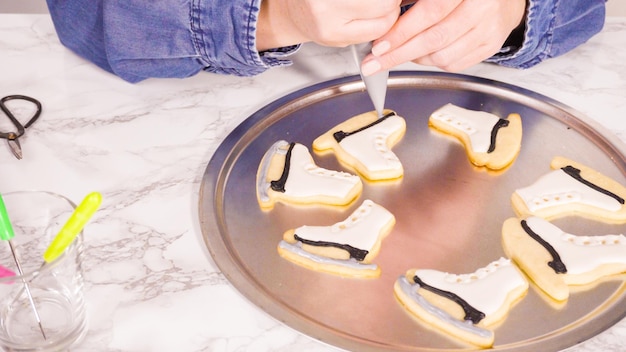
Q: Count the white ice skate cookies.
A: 7